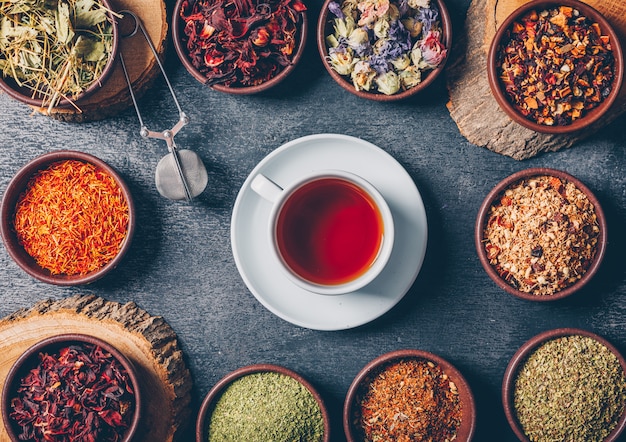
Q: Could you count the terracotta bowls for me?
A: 10